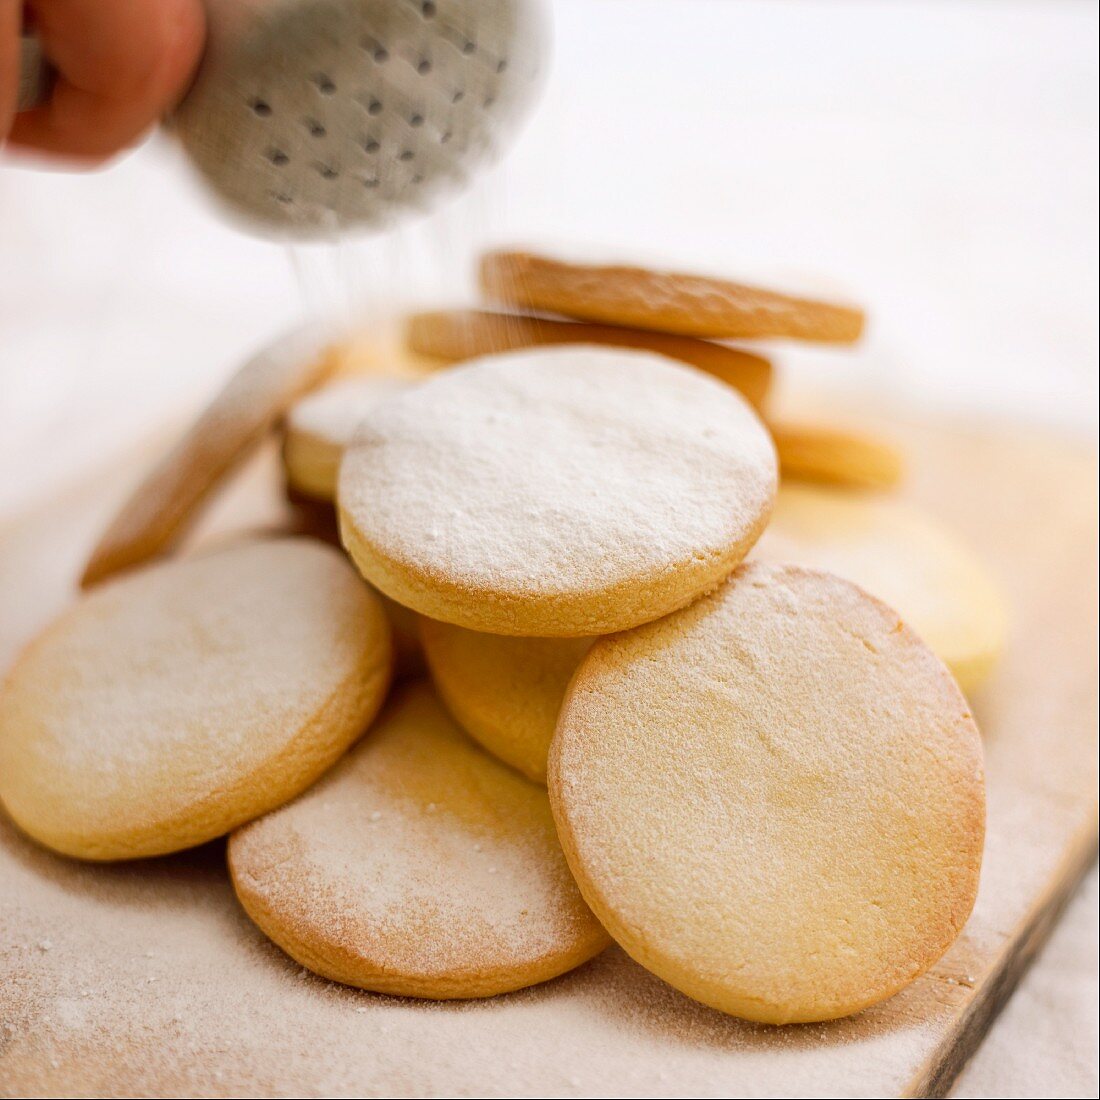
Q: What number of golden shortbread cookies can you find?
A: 11